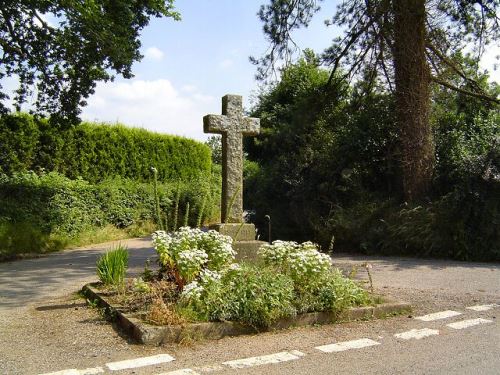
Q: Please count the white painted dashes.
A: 9